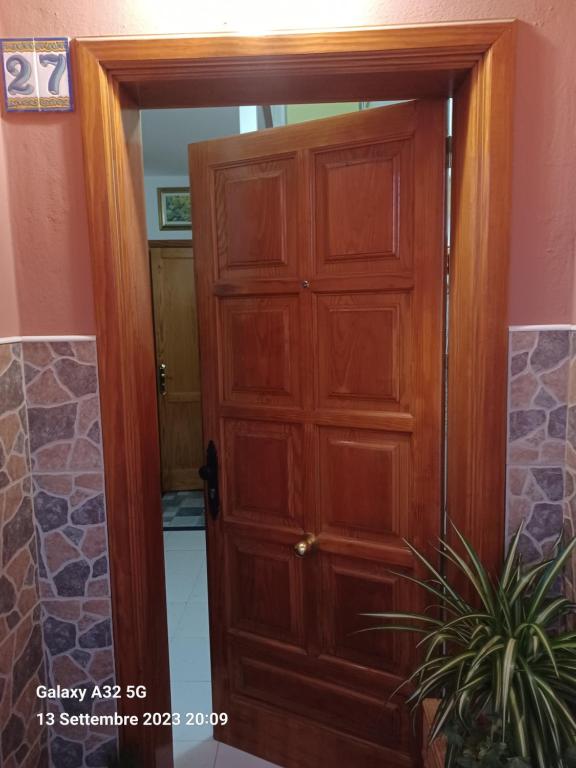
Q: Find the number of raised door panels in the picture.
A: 9